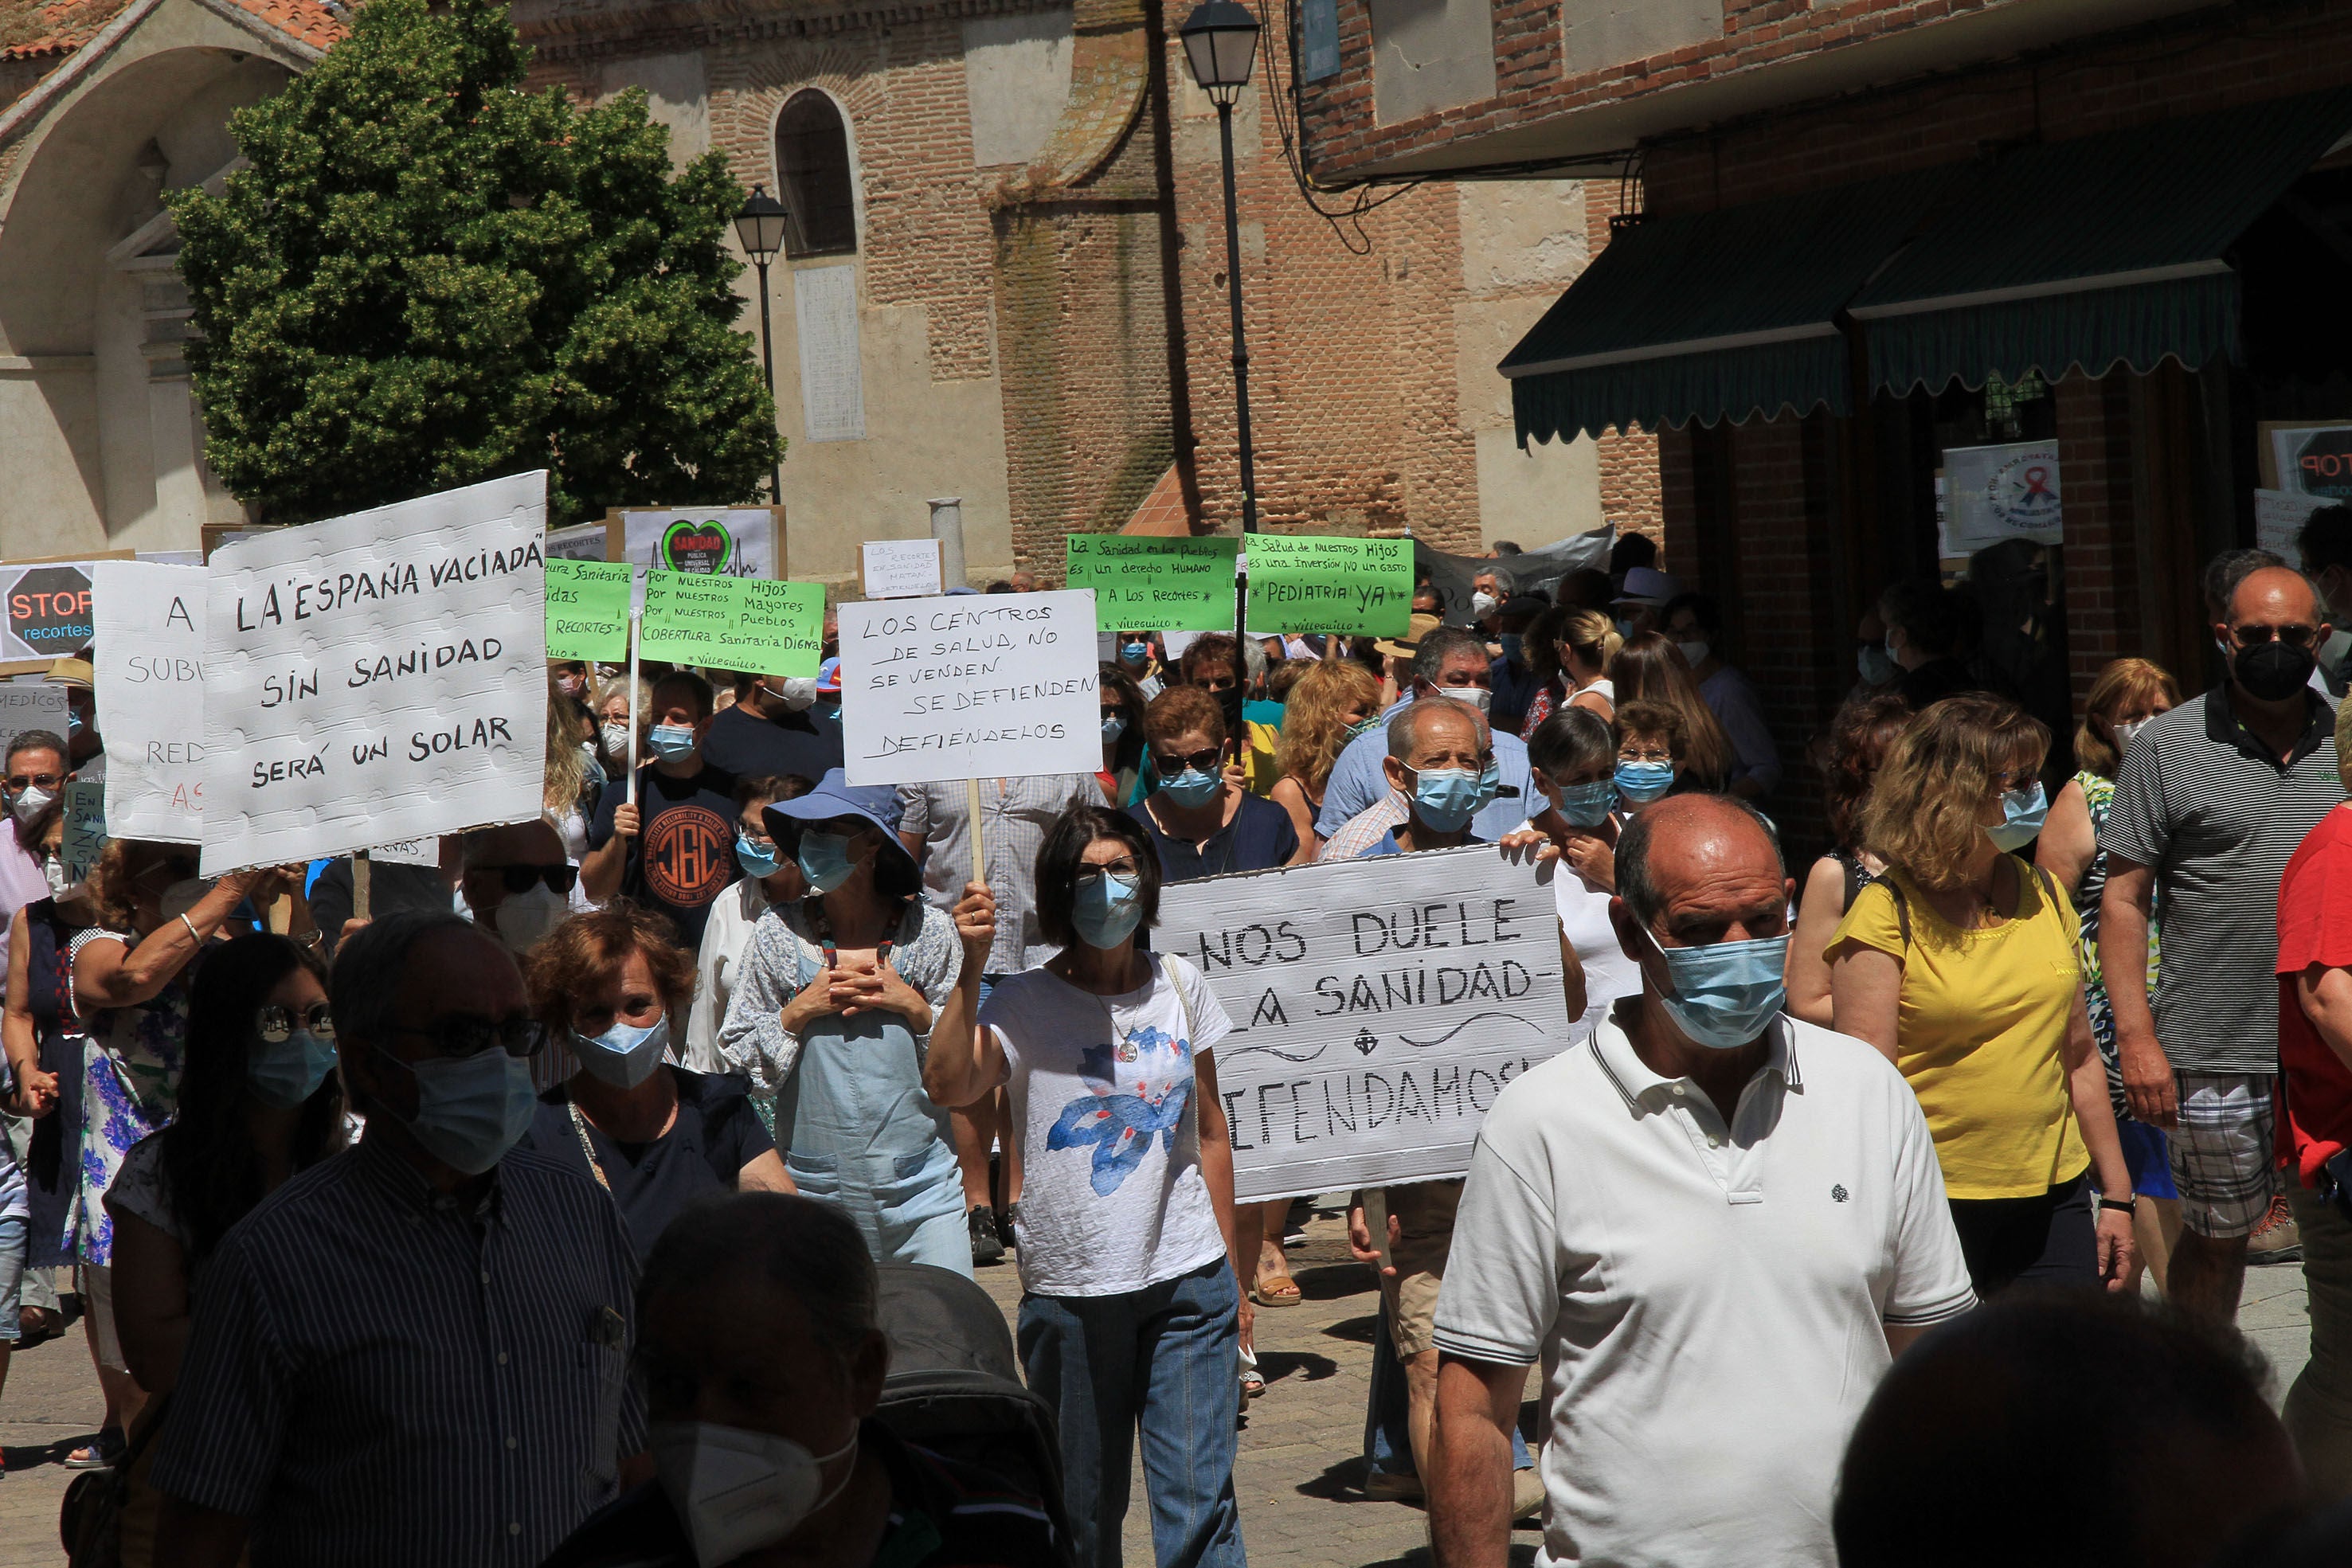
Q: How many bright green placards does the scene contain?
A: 4